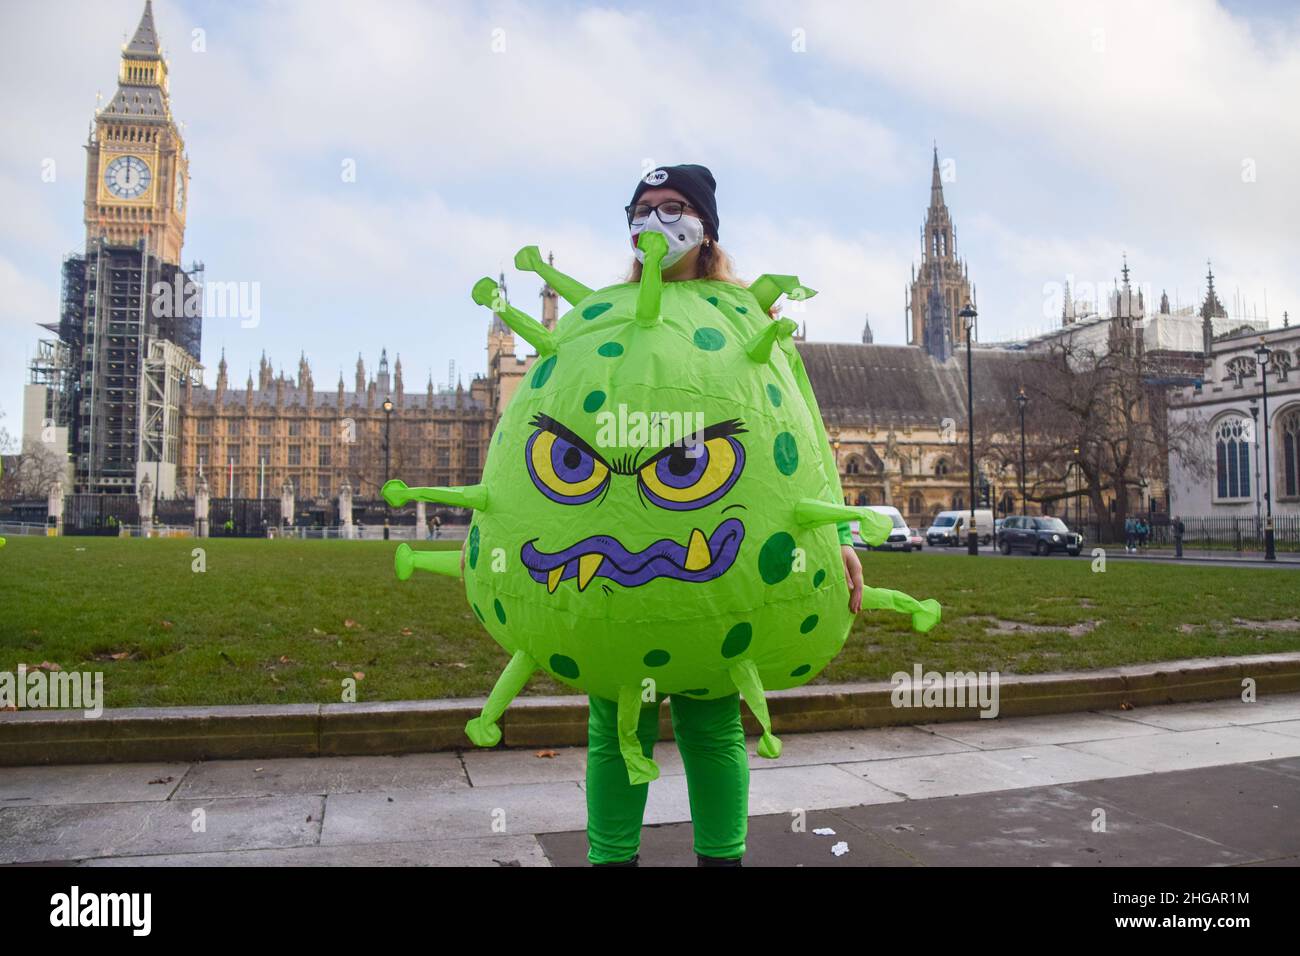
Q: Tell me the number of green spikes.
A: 12